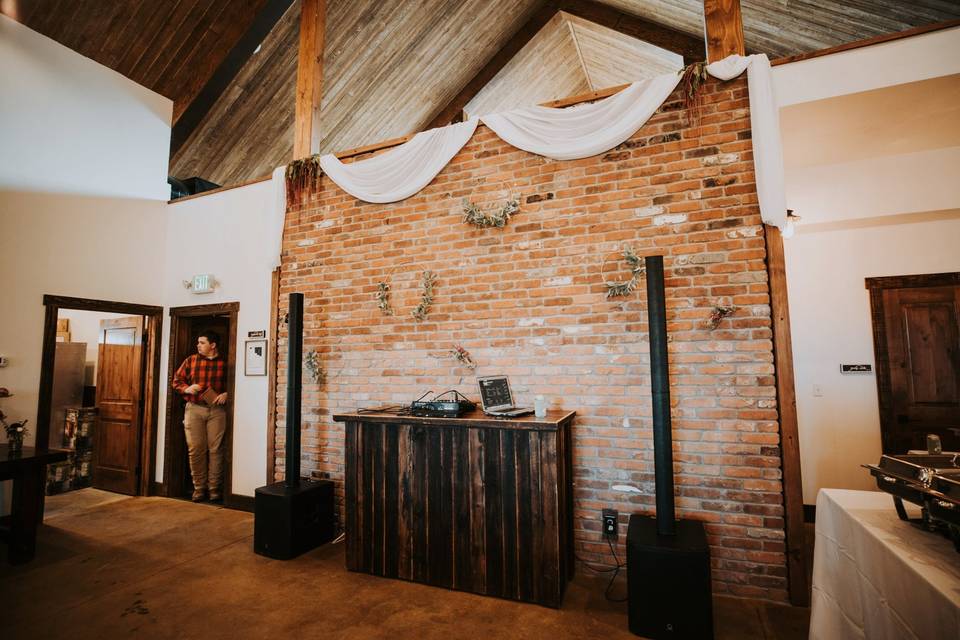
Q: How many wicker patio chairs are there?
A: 0